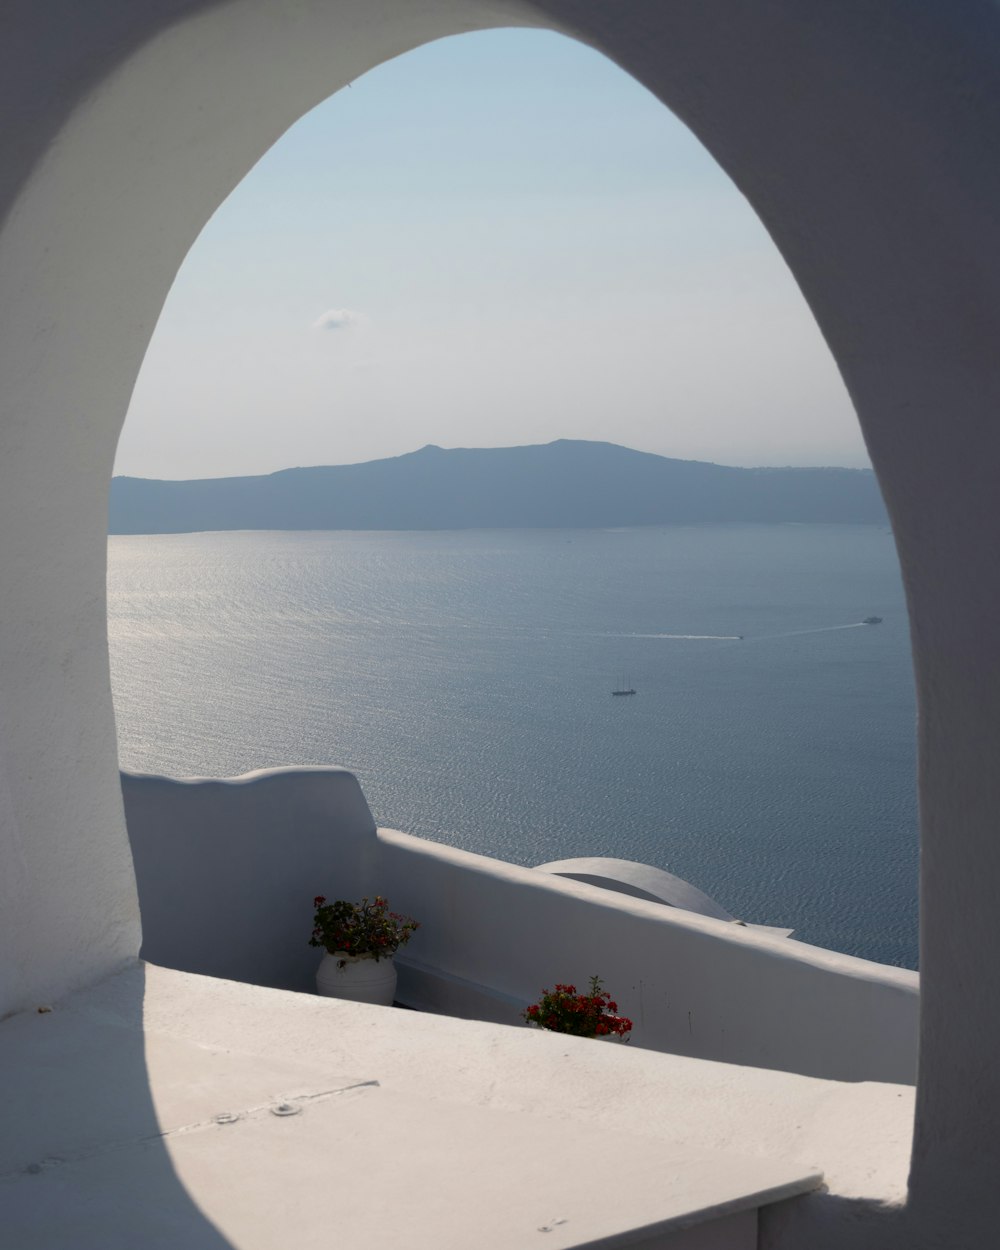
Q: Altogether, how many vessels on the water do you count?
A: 3